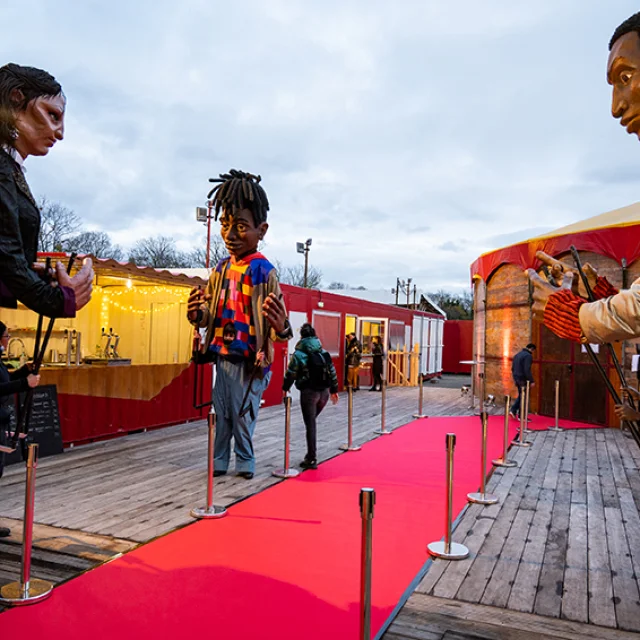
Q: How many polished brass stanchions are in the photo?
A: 14